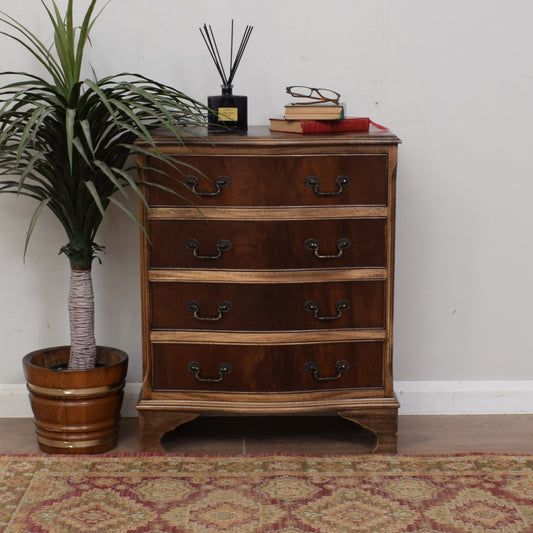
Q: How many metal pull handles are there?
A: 8